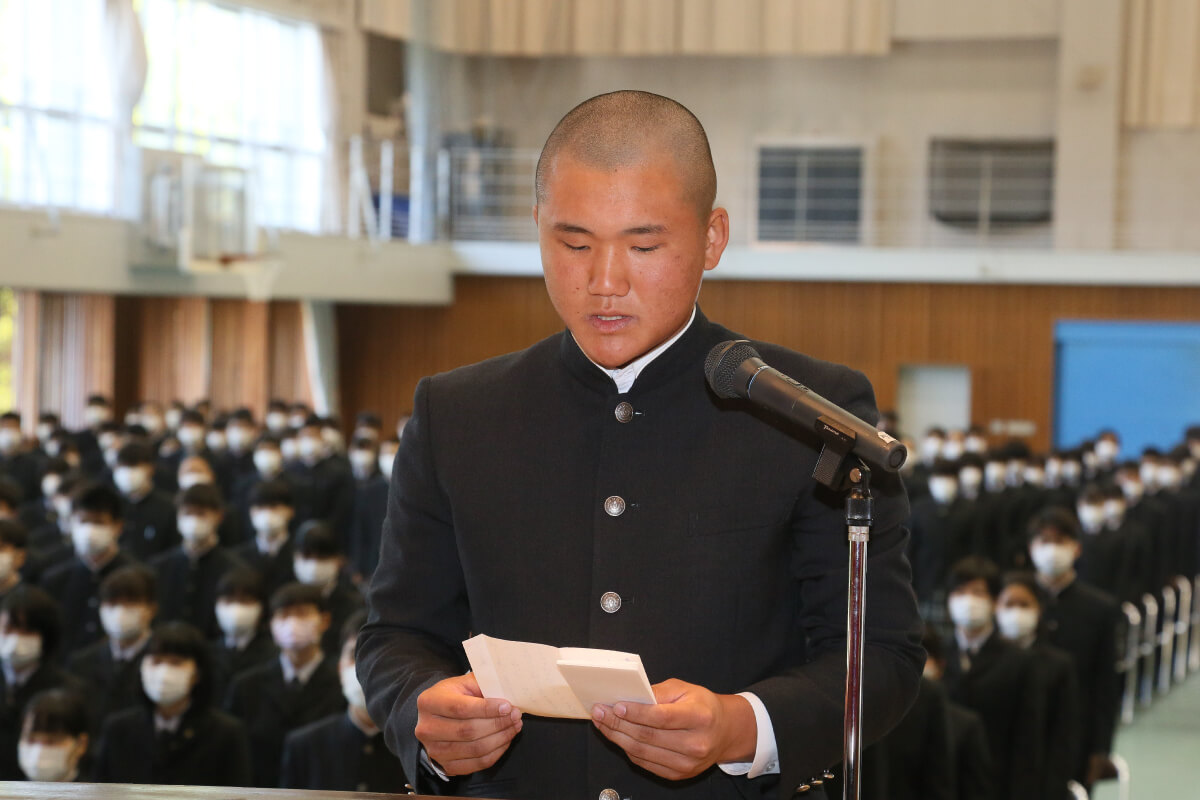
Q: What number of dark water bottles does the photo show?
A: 0